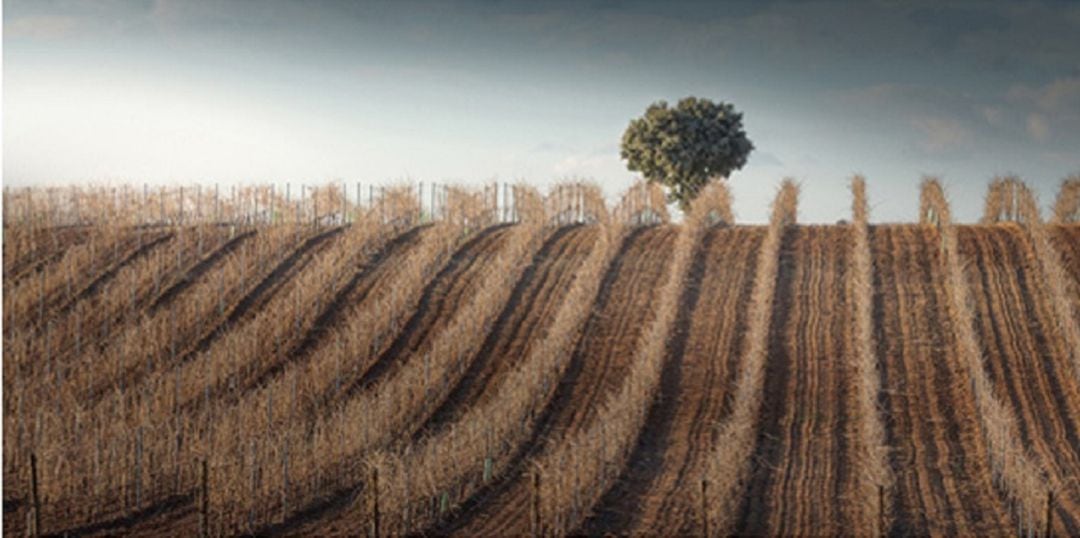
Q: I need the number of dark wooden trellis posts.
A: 7